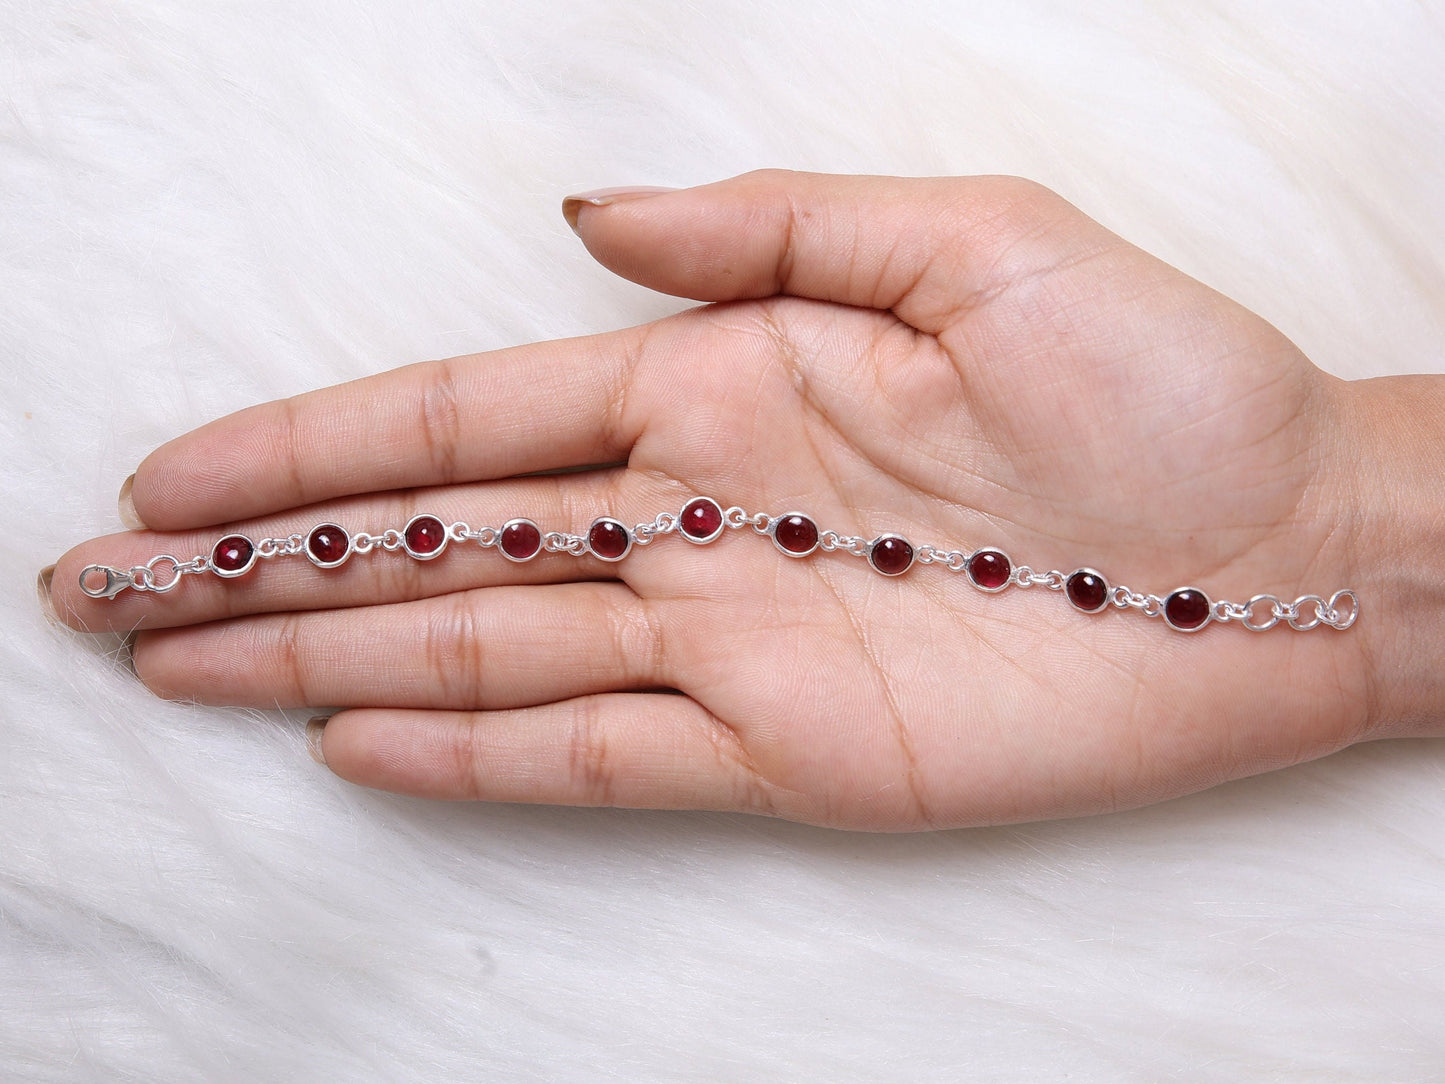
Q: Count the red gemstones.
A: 11